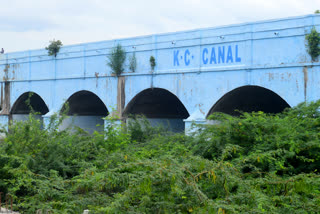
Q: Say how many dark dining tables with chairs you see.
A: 0